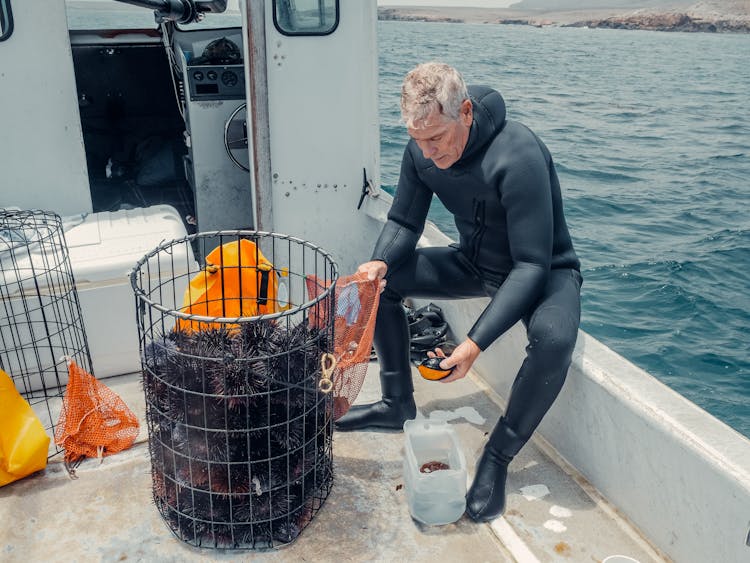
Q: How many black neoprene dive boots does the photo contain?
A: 2